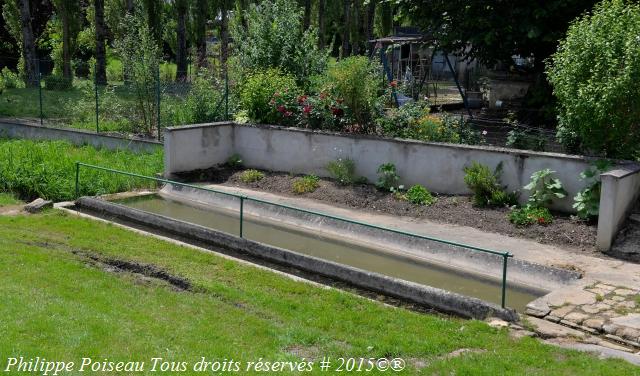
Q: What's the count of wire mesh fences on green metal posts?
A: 1